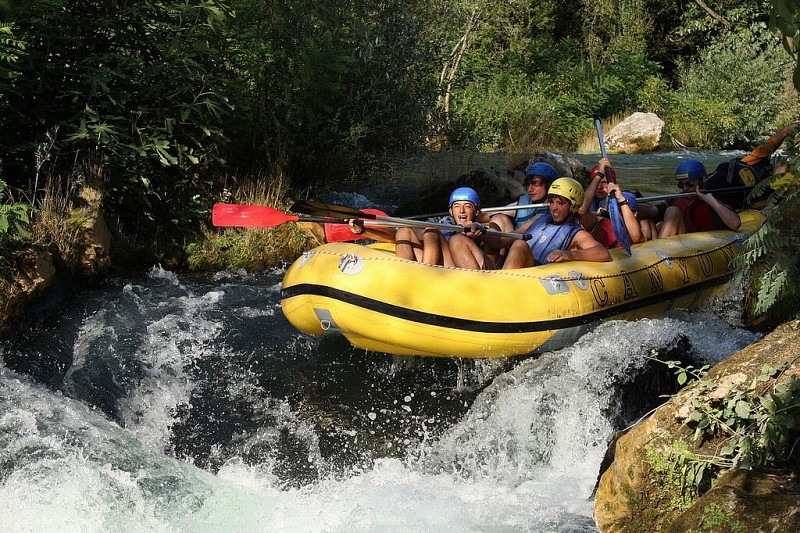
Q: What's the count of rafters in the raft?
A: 7